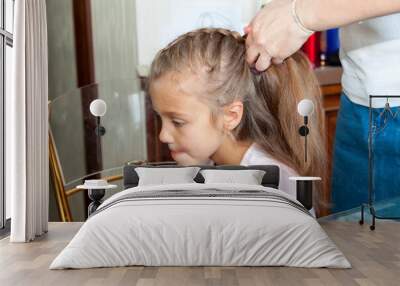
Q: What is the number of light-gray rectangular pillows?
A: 2